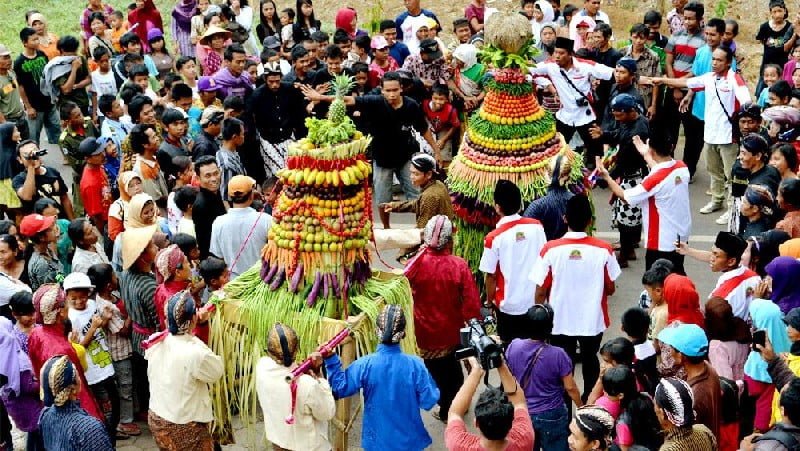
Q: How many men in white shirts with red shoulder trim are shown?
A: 6